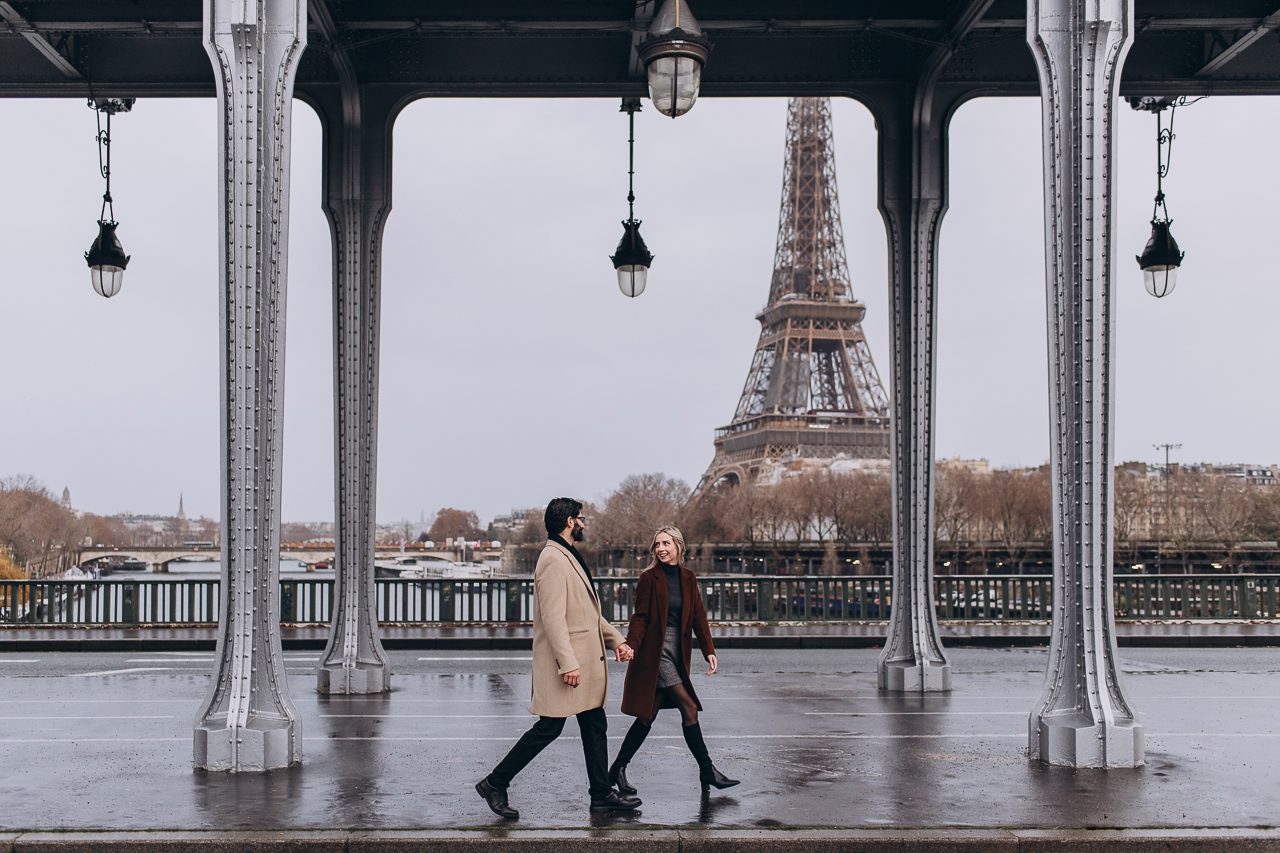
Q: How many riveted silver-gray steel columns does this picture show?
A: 4